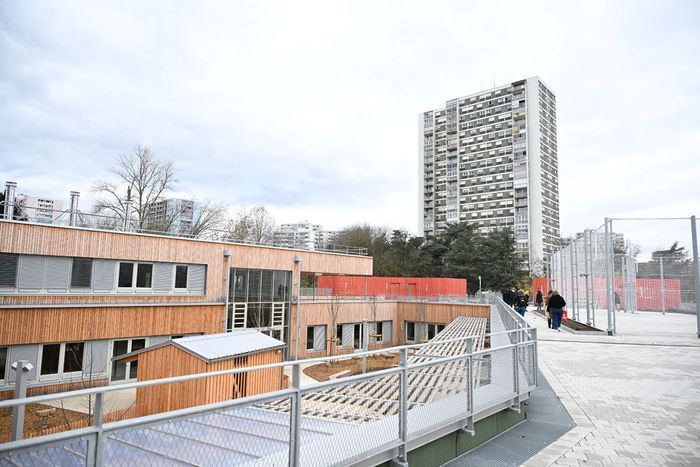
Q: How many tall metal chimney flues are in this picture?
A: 3